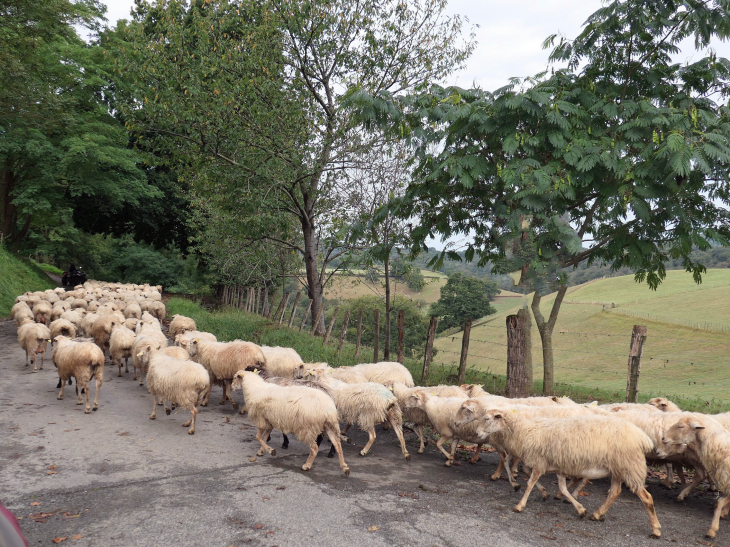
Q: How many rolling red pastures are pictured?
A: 0